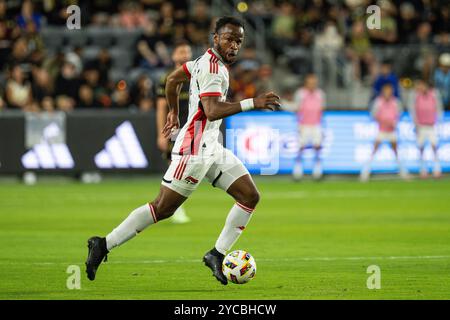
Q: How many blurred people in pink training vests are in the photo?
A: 3